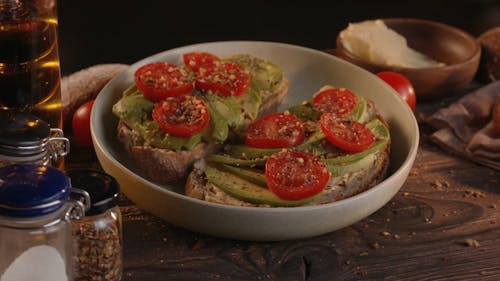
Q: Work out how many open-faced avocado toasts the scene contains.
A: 2